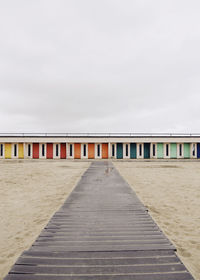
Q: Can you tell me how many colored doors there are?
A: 15